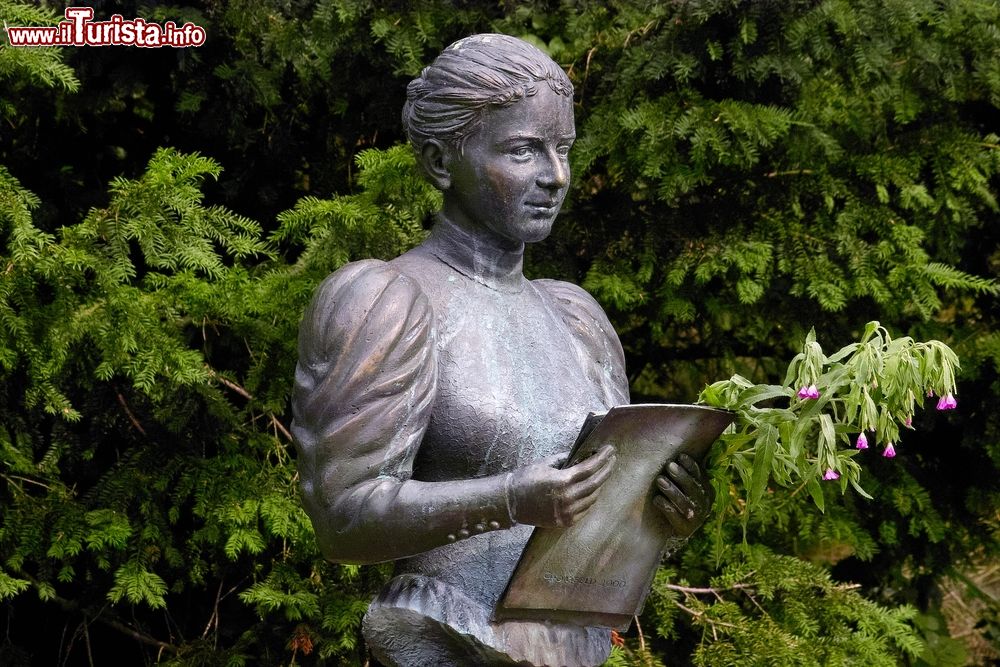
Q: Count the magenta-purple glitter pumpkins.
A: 0